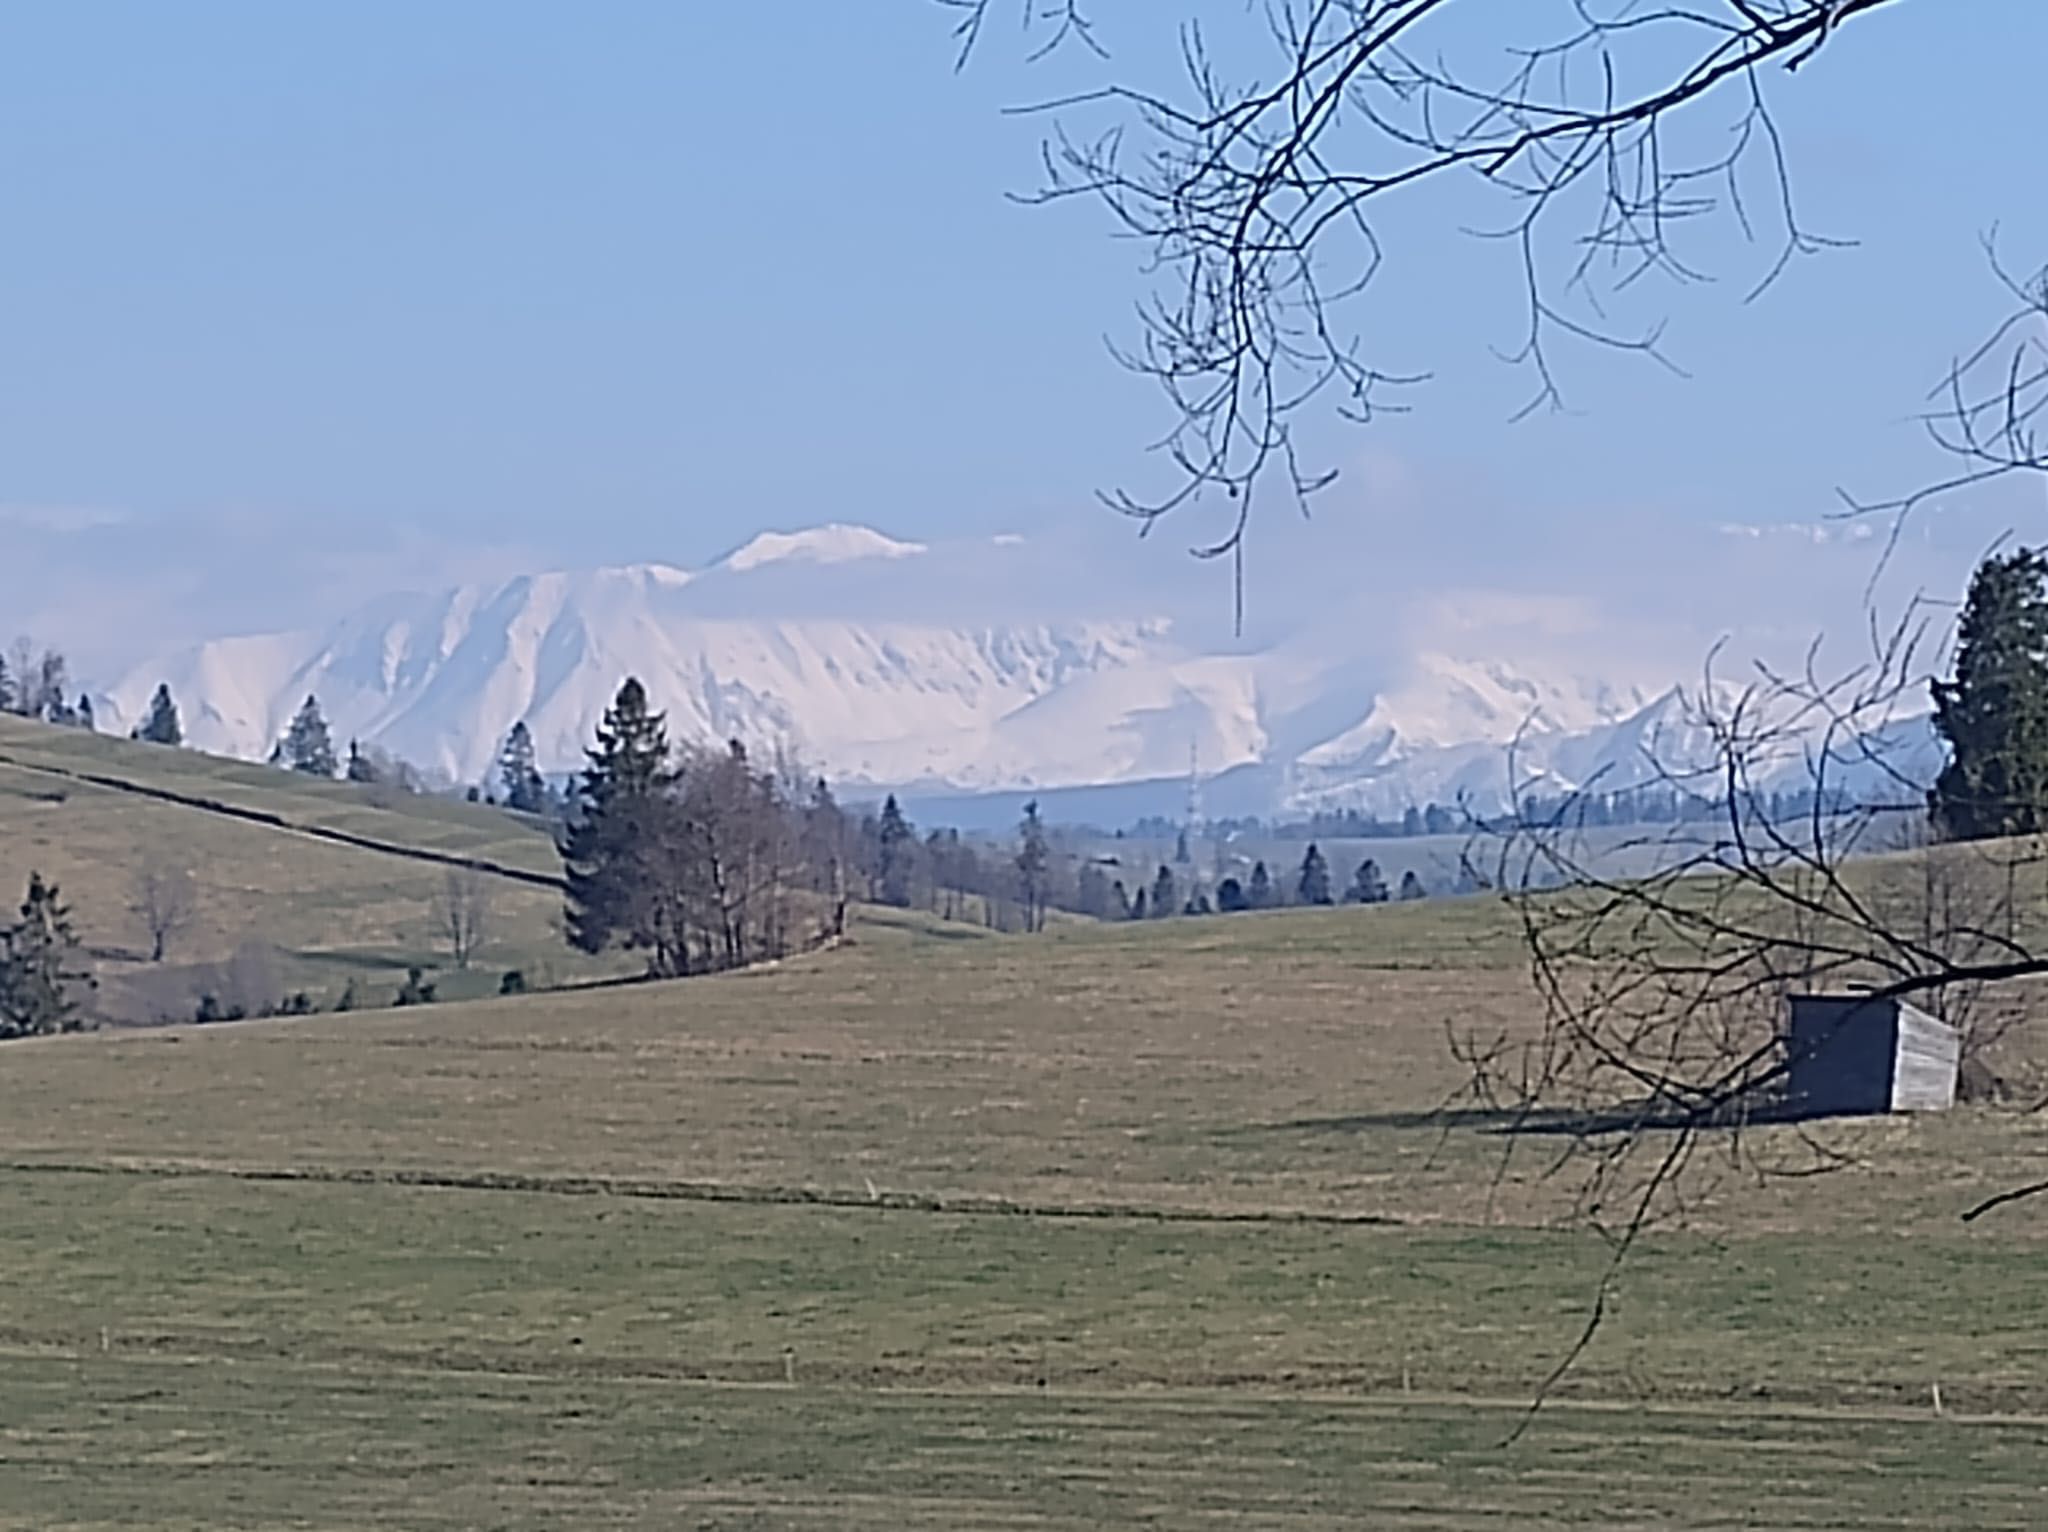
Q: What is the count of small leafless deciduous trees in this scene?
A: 2